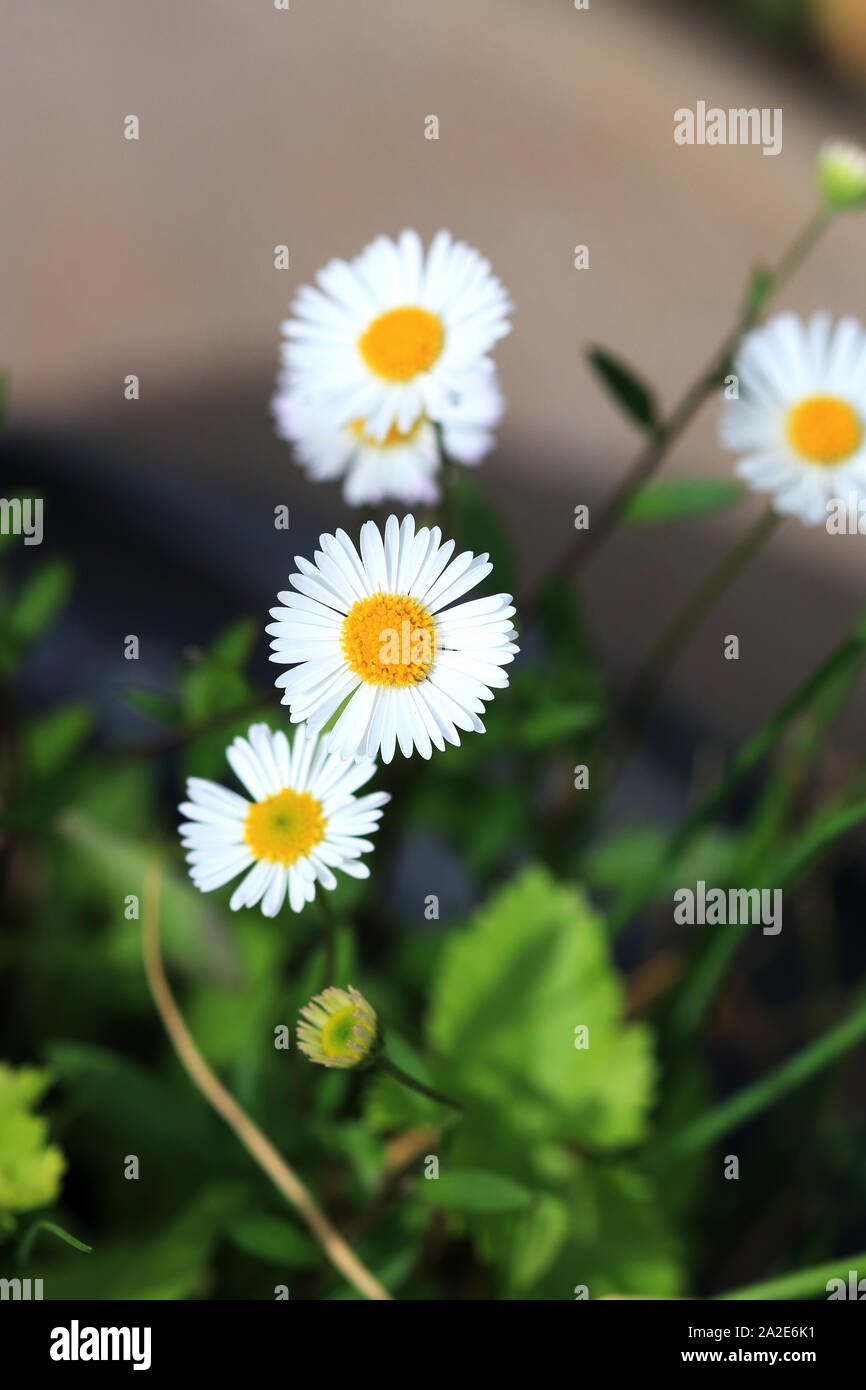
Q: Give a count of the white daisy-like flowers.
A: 5